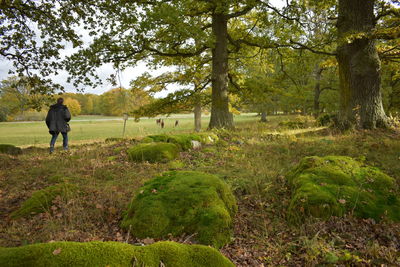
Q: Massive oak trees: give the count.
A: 2